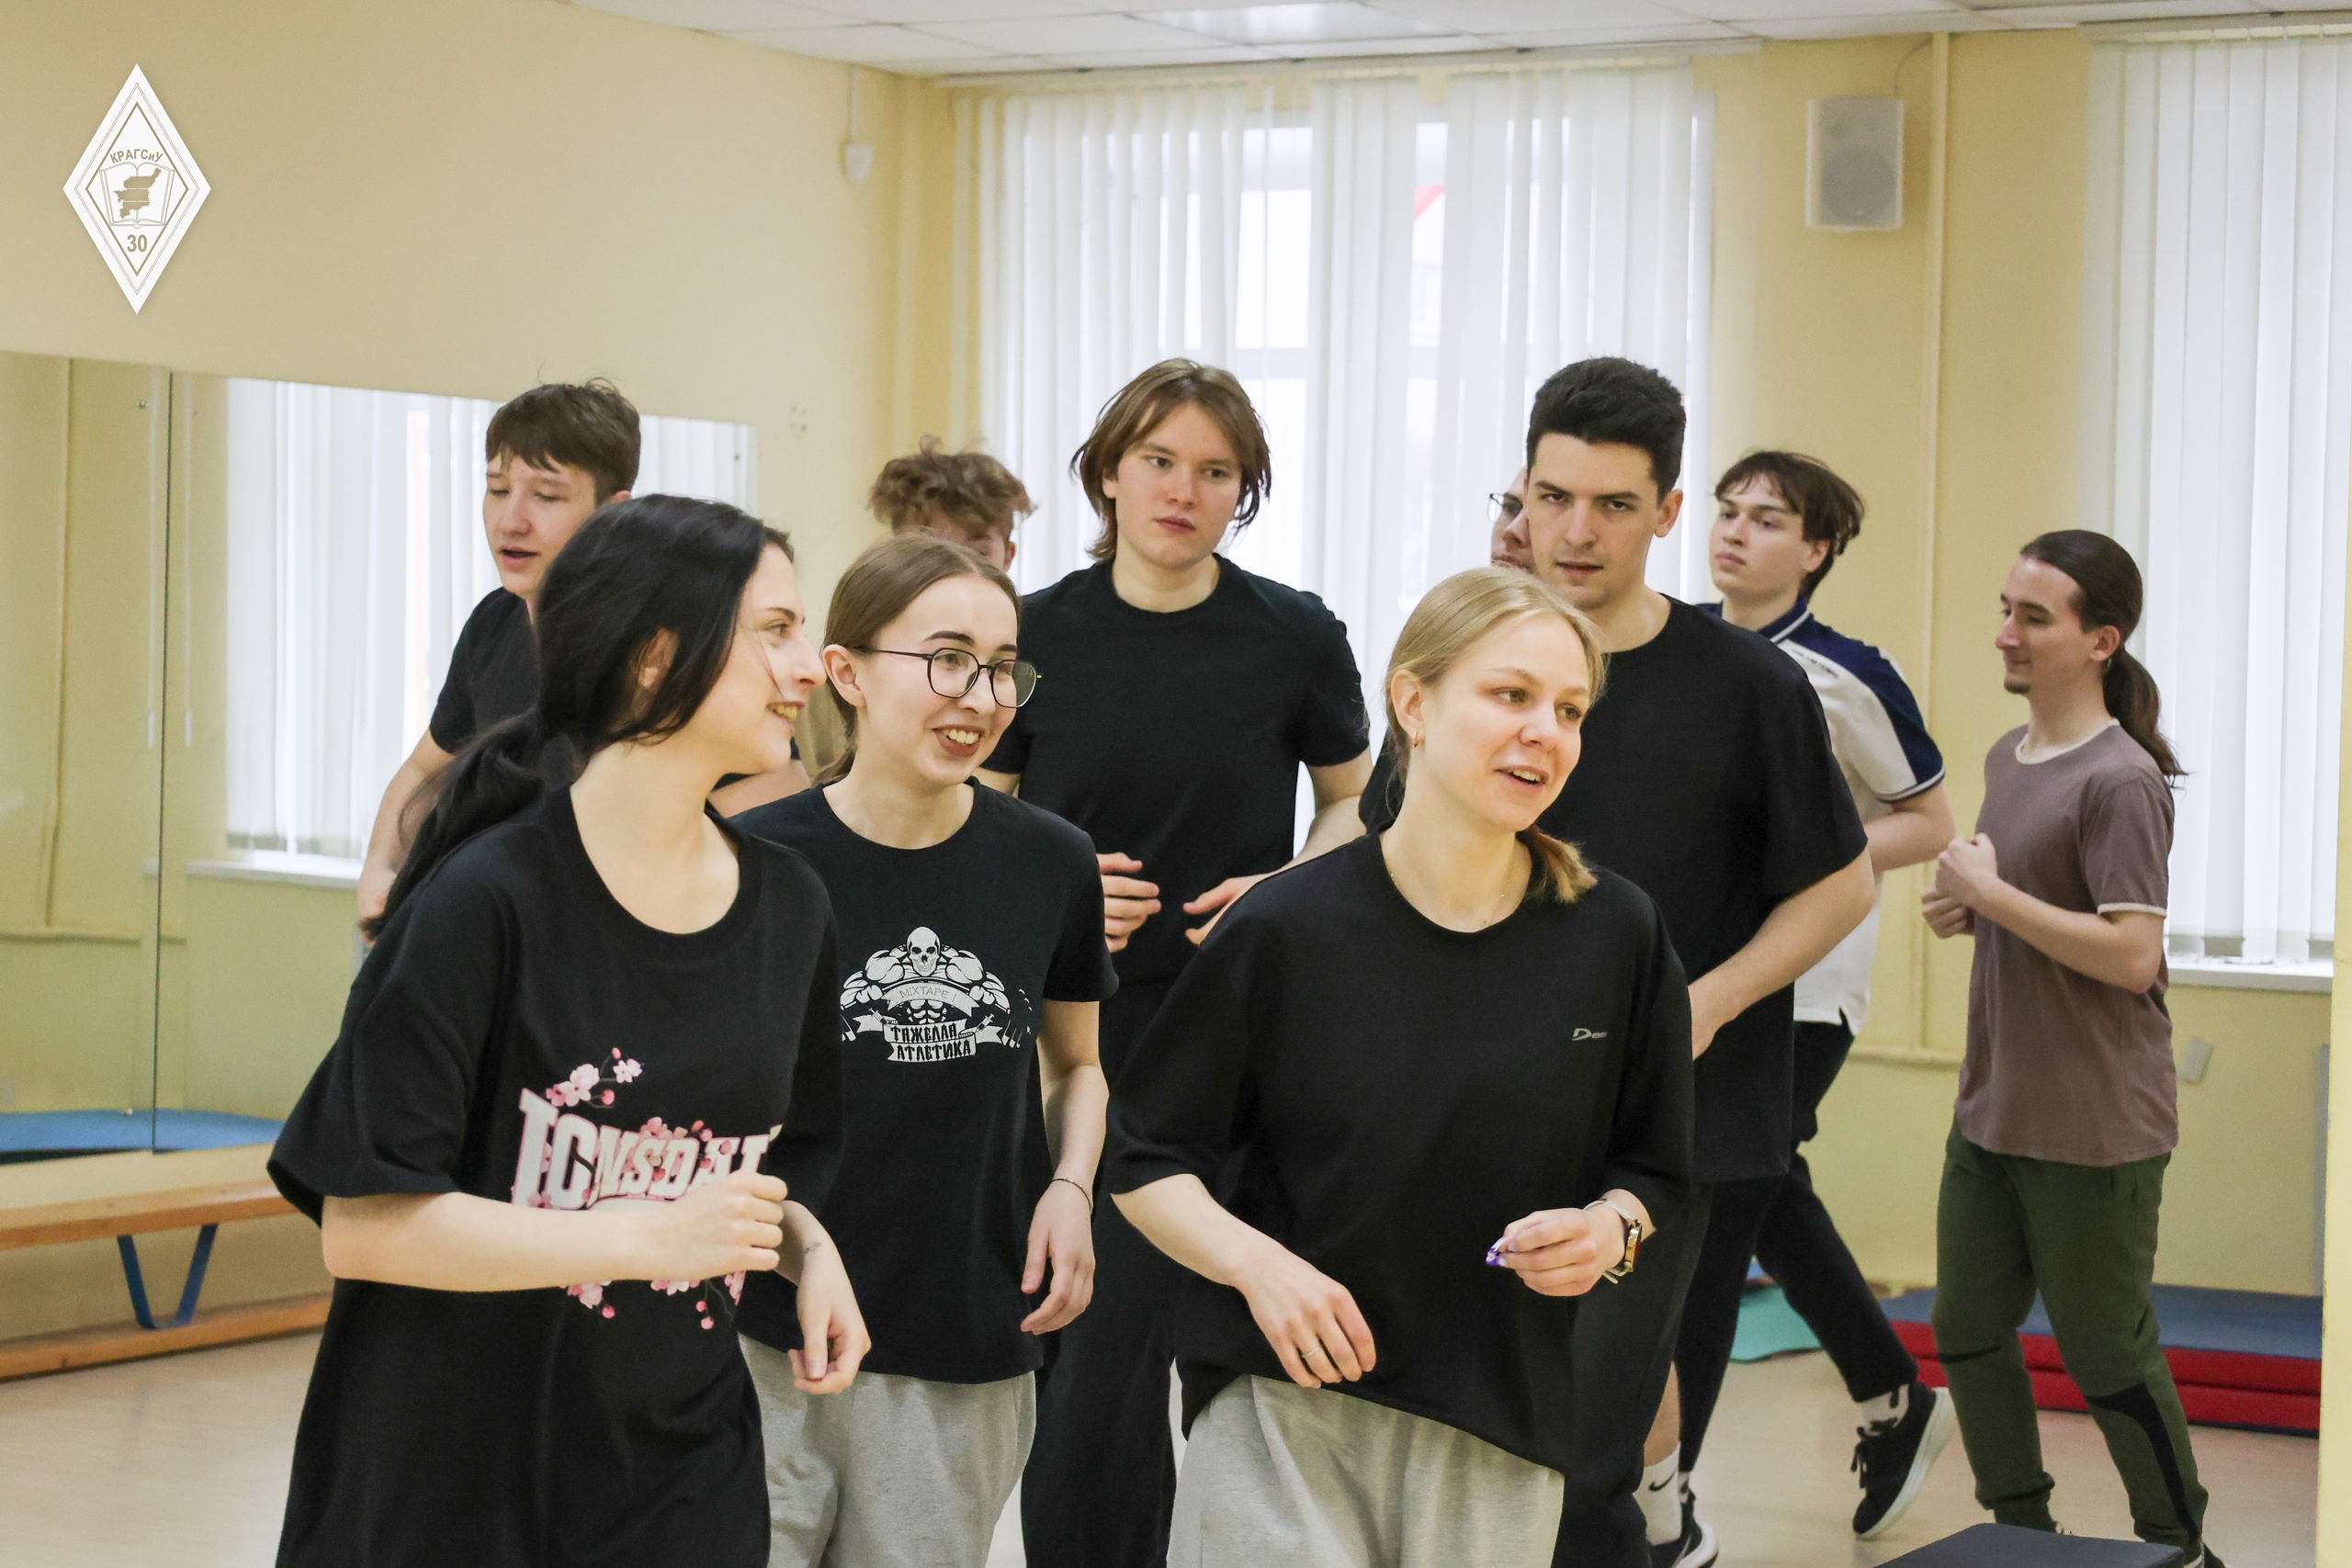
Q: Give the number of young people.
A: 10